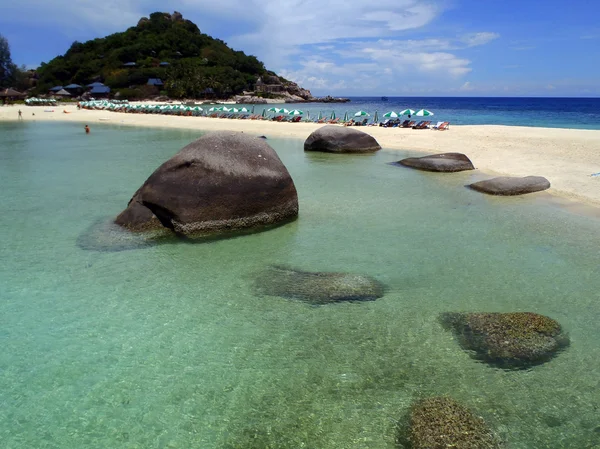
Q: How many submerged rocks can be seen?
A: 3